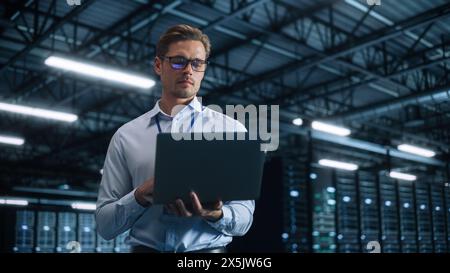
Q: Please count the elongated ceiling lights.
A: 9